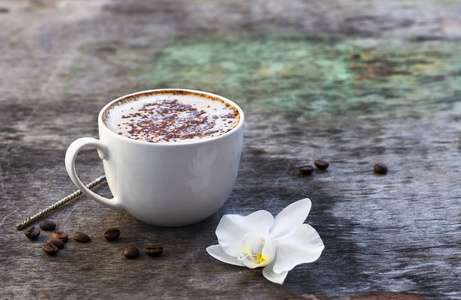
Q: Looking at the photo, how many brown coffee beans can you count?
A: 12